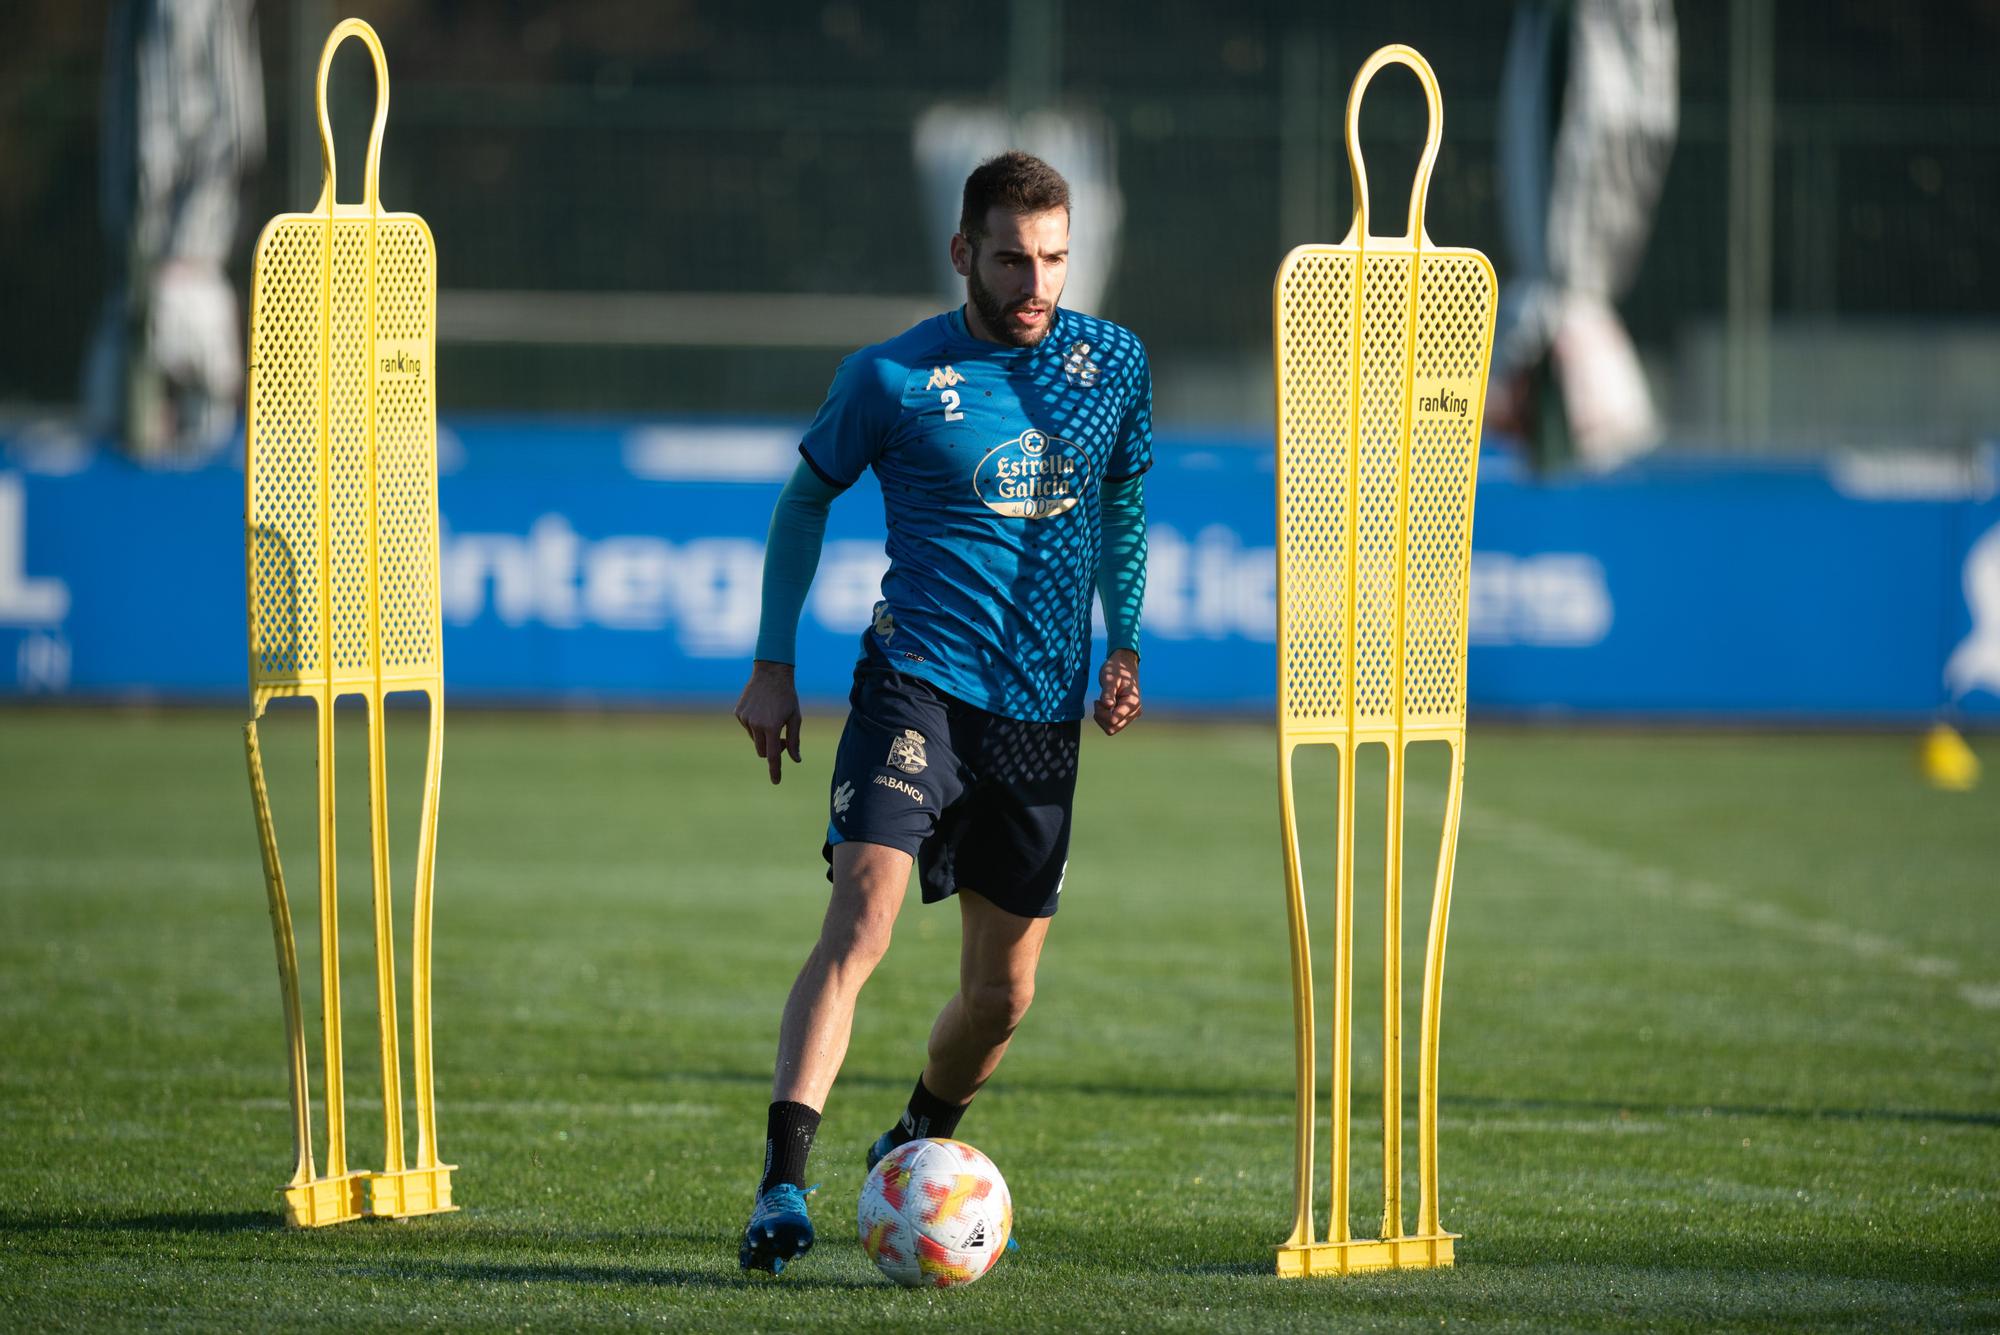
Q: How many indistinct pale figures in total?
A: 3